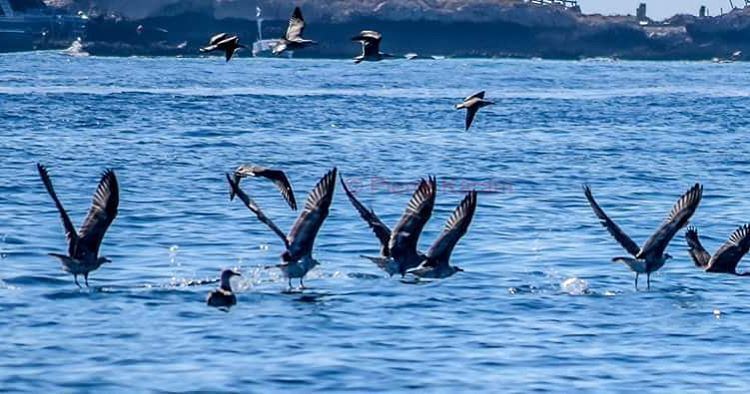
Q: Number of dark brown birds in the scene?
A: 12